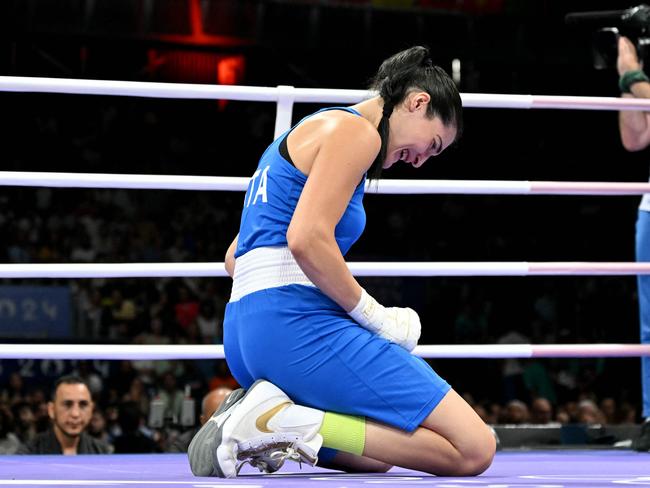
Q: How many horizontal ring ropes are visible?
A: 4